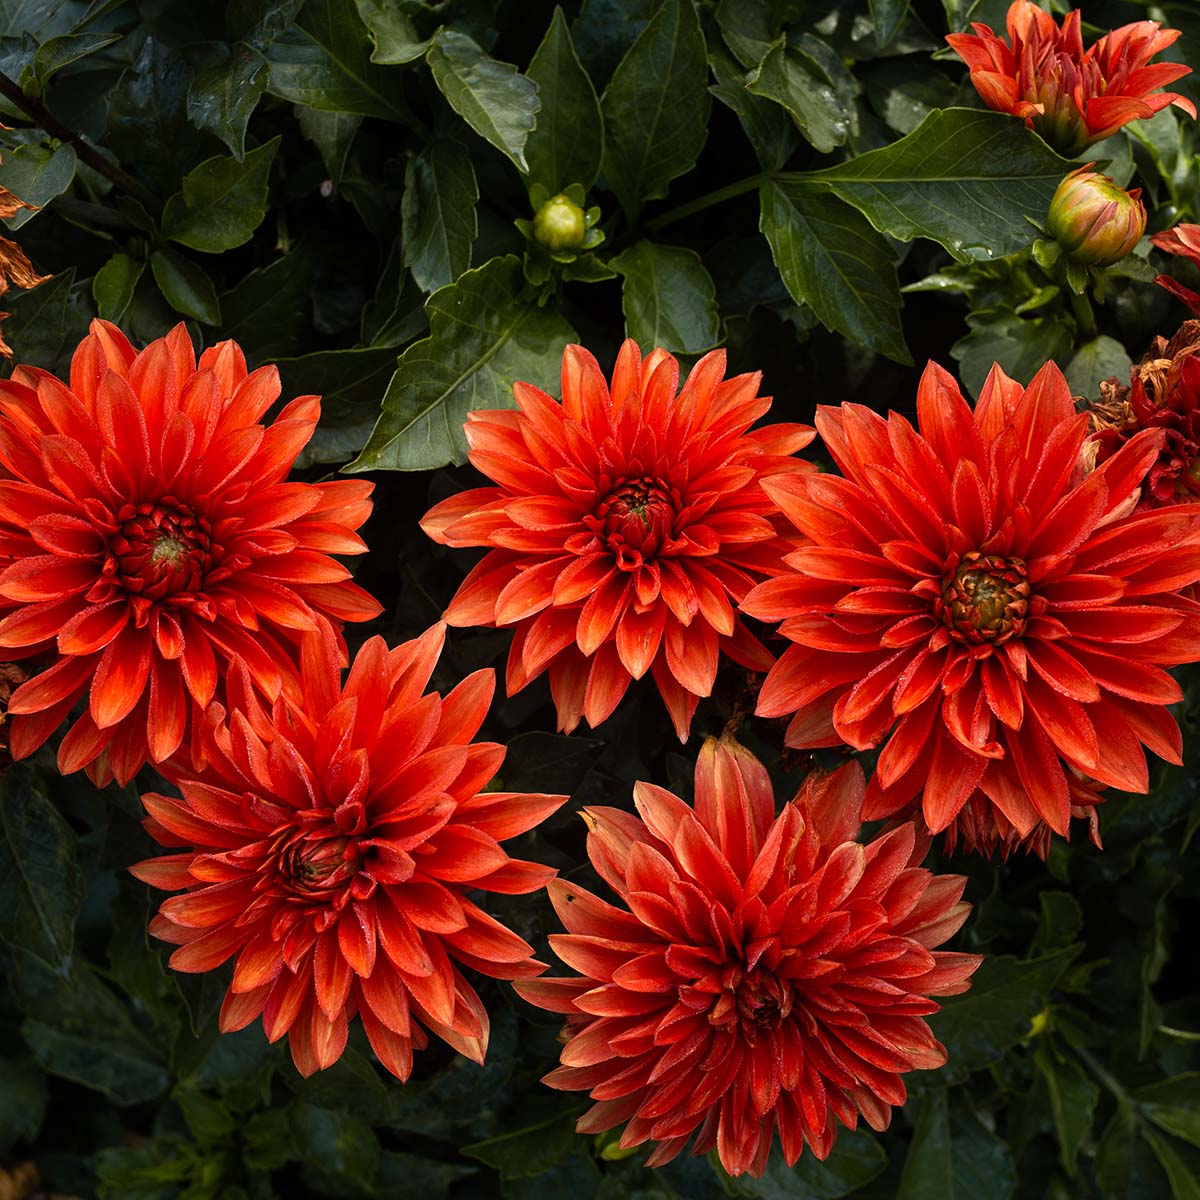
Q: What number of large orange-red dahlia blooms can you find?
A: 5